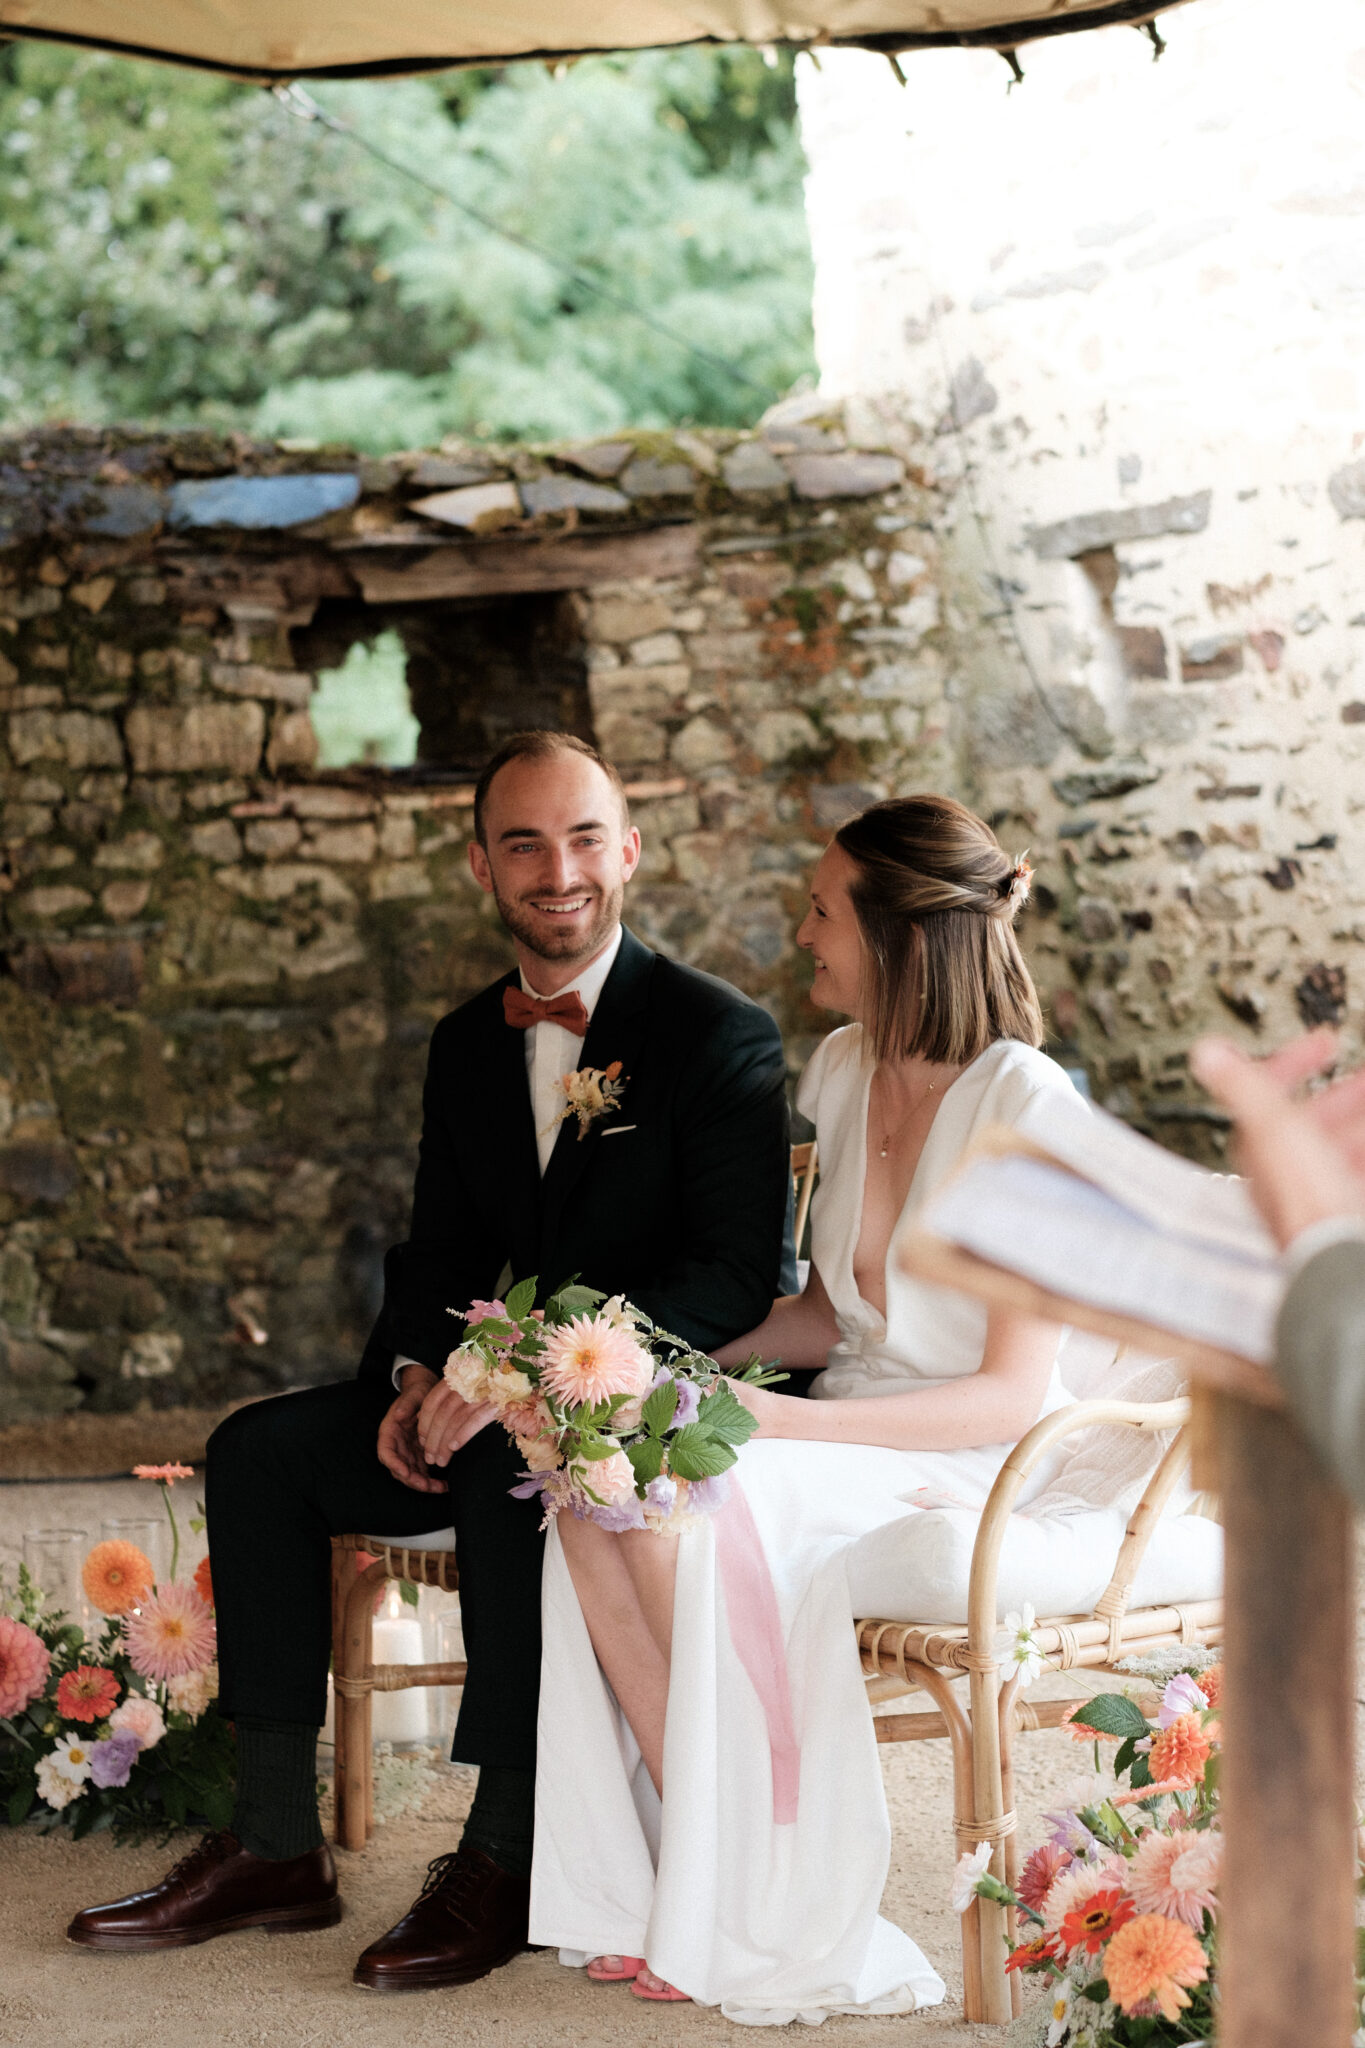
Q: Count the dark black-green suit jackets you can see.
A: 1